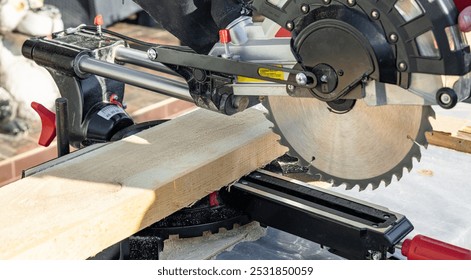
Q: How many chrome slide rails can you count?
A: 2